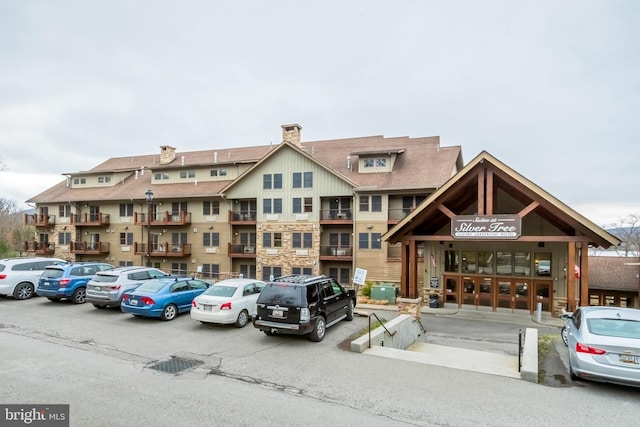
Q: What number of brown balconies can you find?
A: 12